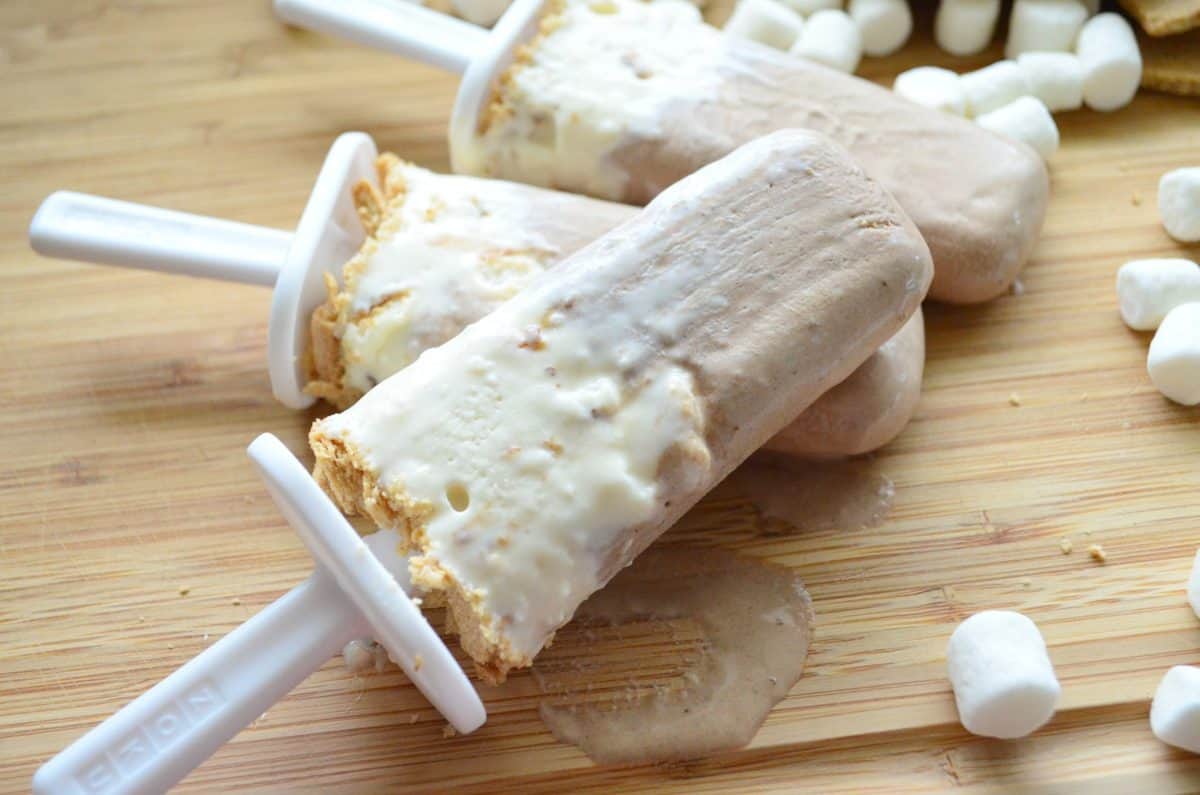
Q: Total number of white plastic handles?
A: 3